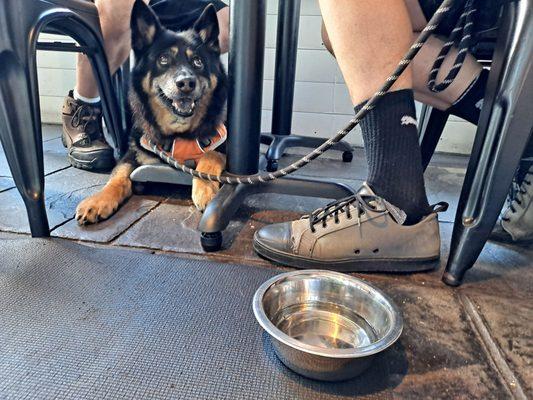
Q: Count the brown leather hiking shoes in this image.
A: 1